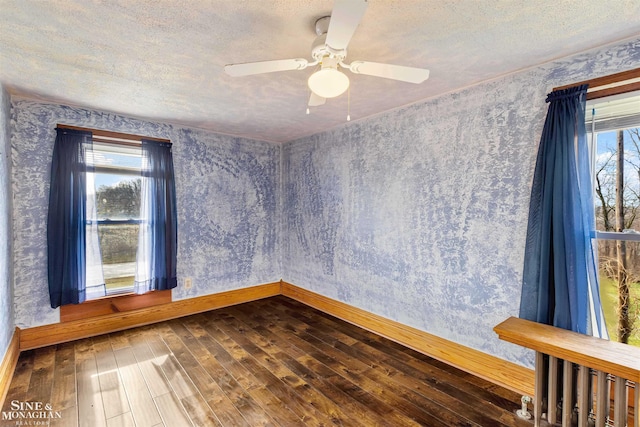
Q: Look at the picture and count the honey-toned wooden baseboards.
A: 3